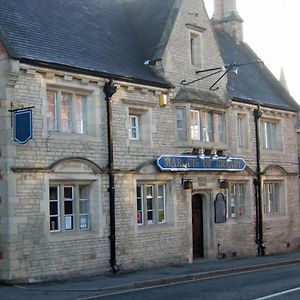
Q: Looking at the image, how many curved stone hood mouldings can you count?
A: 4